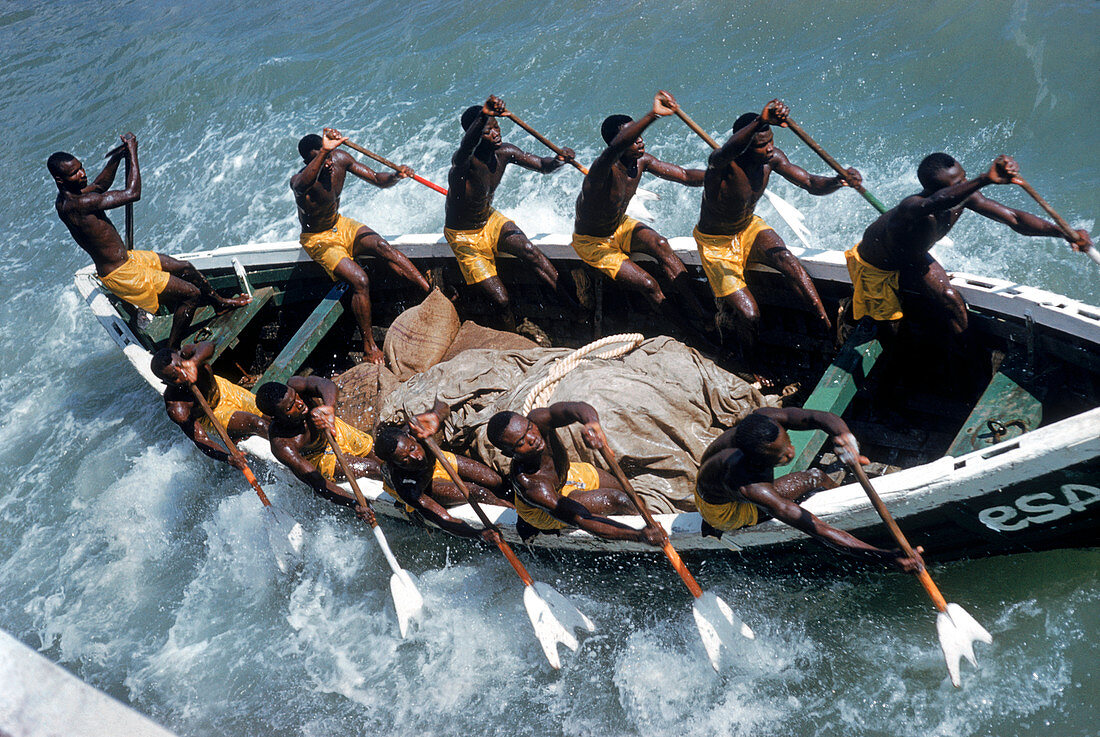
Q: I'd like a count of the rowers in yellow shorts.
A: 11